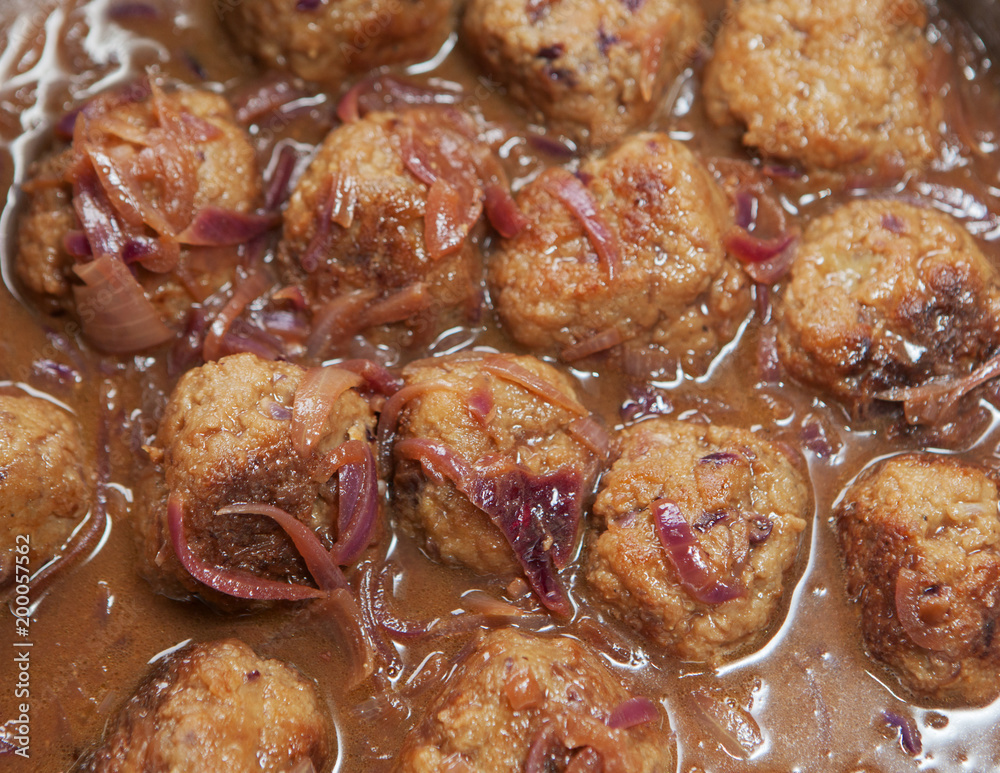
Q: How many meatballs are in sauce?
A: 14